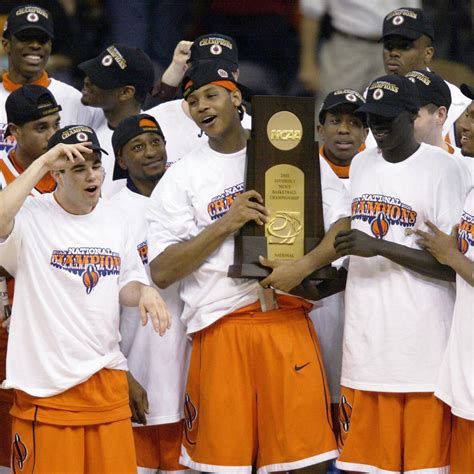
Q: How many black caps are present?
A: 12